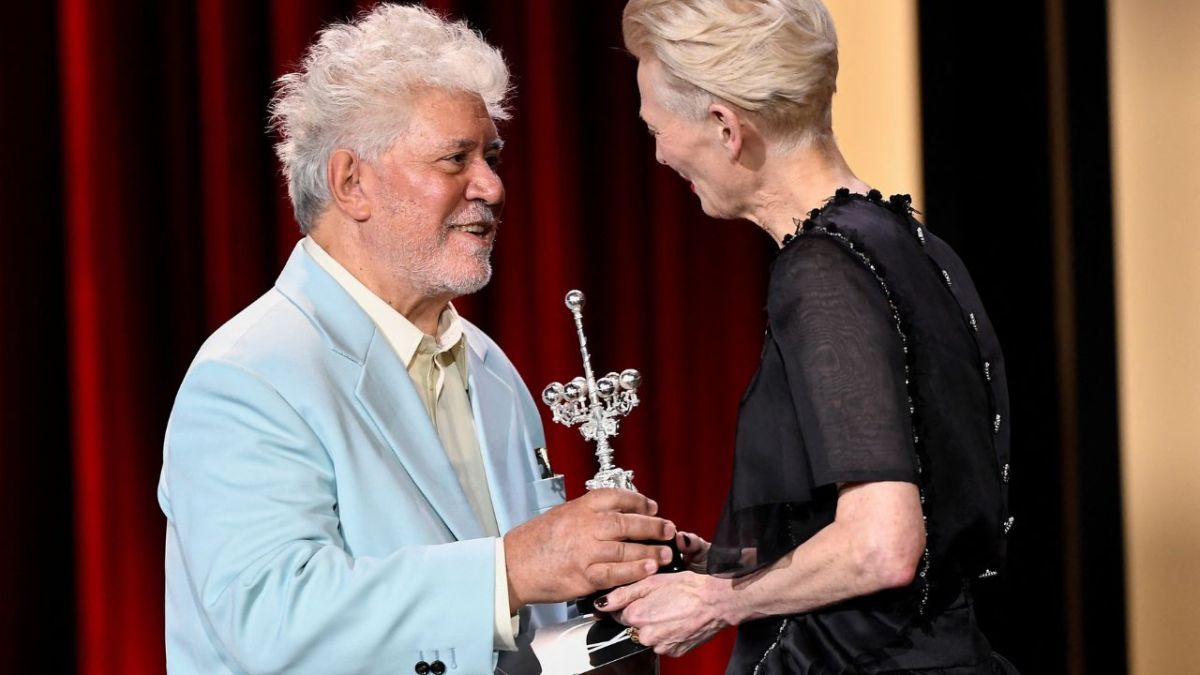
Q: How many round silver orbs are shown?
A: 7